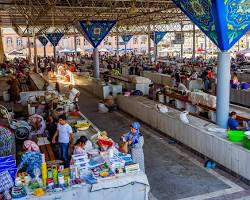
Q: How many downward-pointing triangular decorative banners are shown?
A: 6